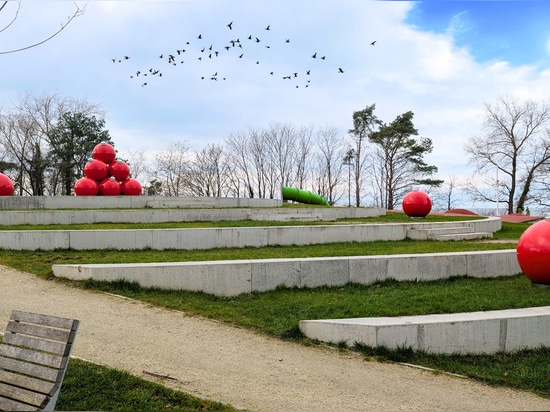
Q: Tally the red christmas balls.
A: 9